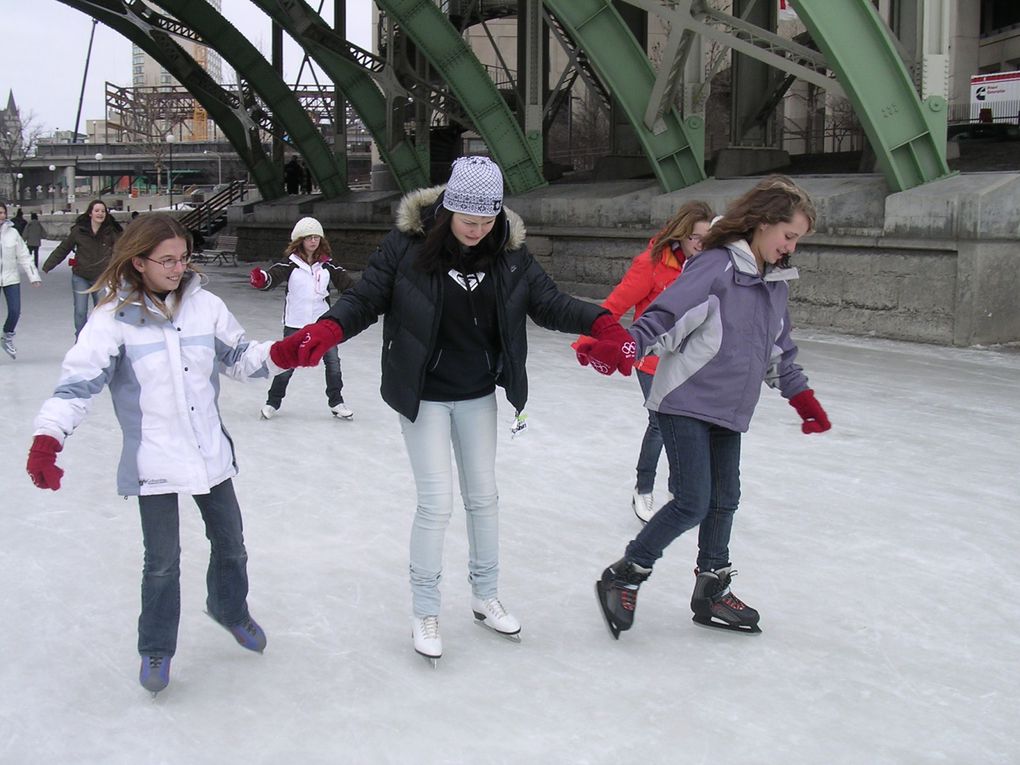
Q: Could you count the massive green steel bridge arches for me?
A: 6